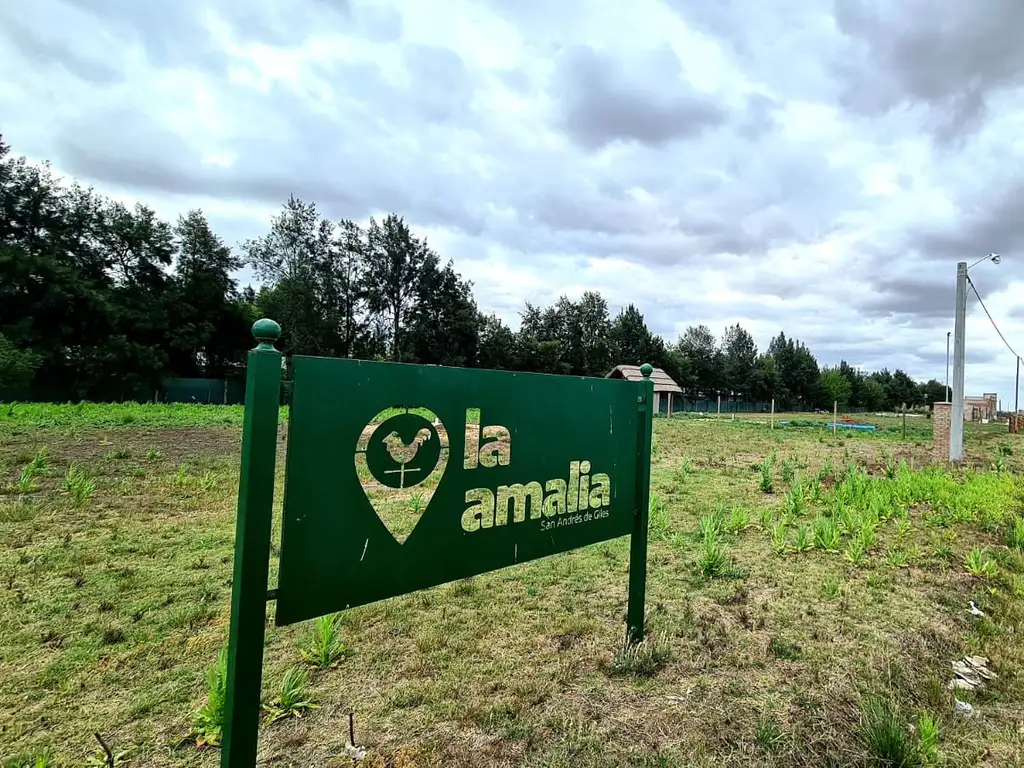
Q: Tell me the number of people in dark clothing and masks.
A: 0